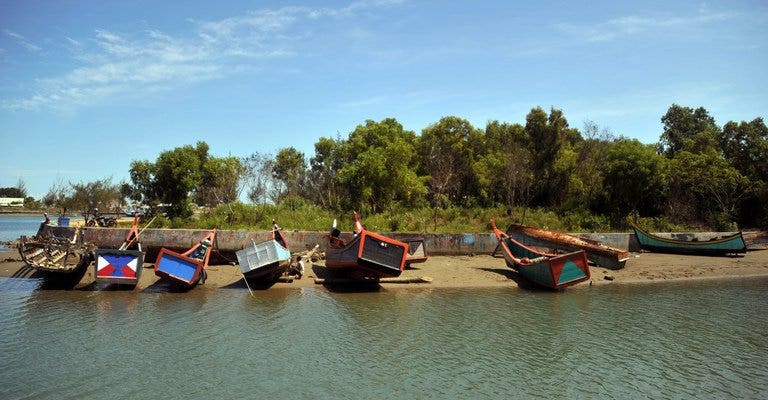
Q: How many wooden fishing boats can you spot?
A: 9